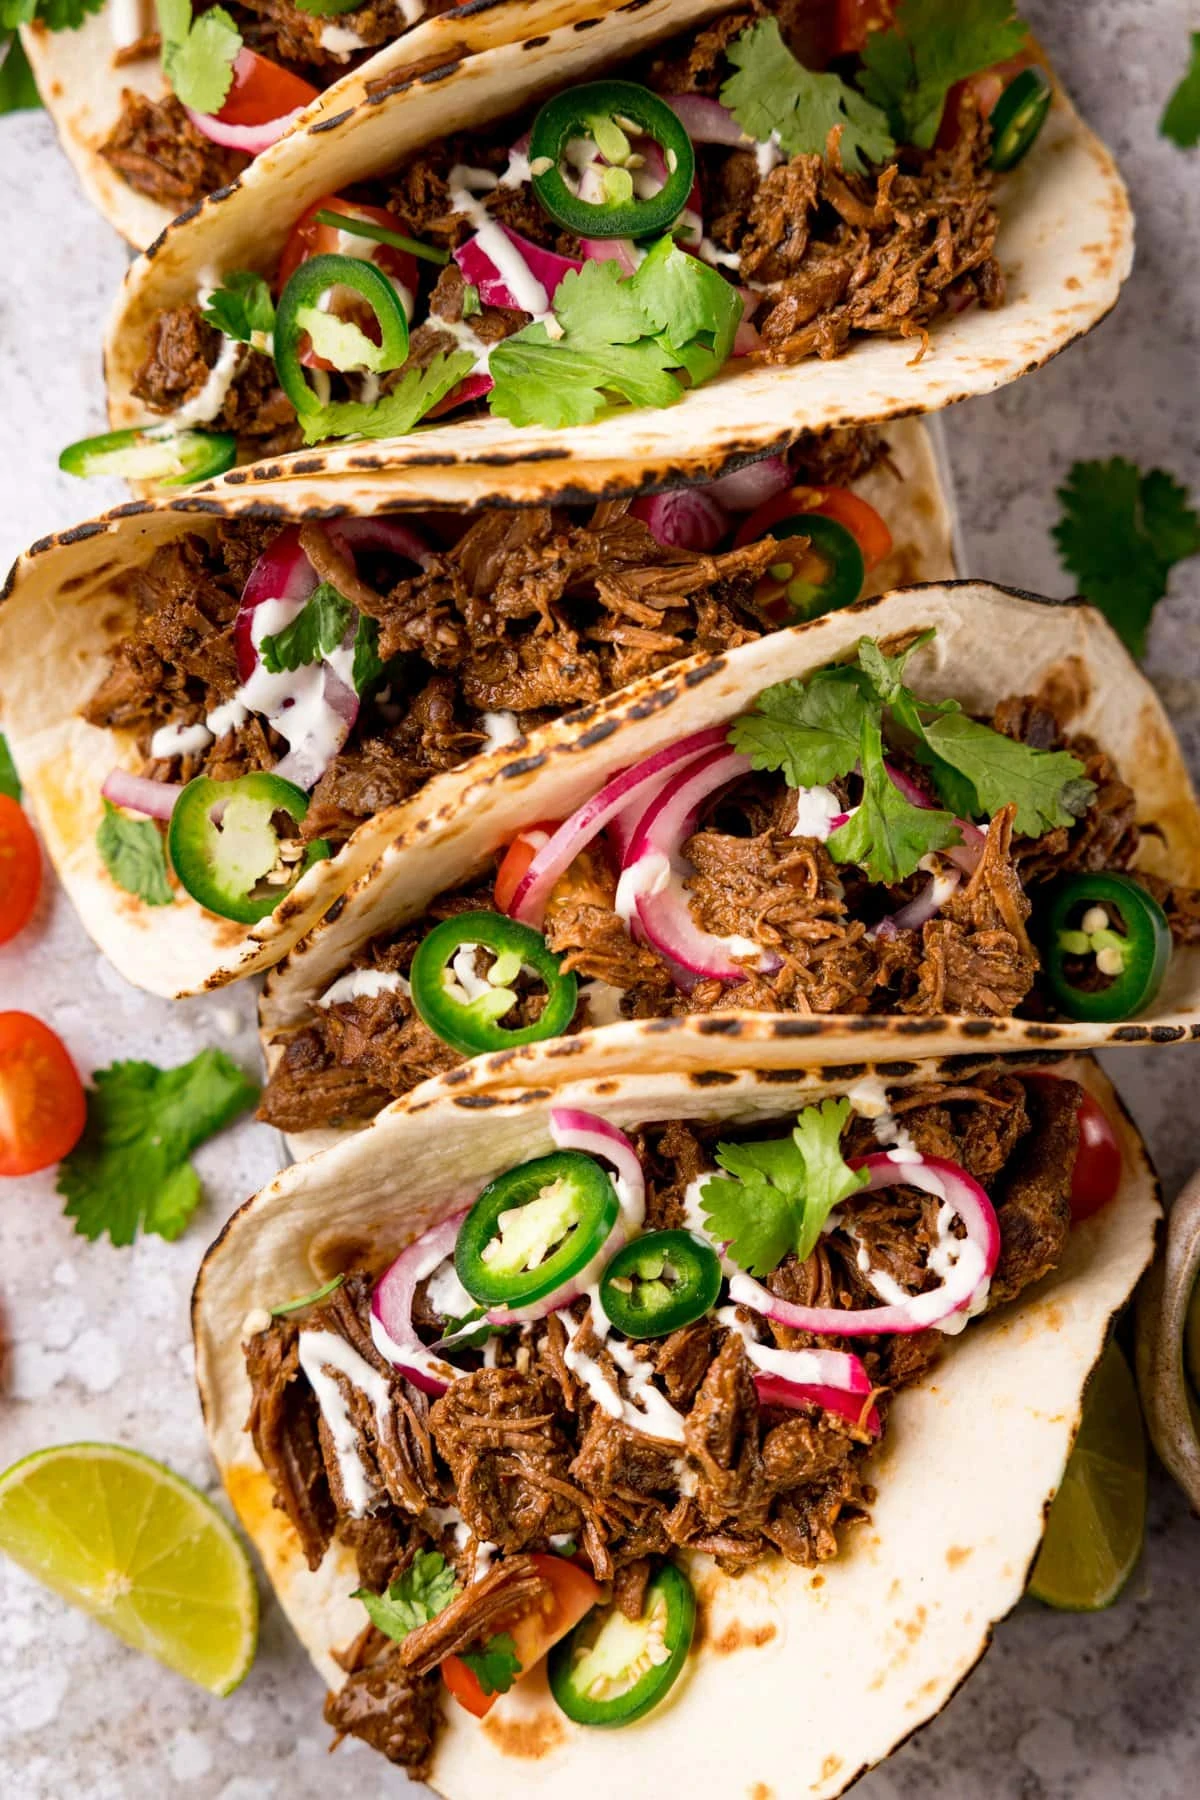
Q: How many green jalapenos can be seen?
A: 11